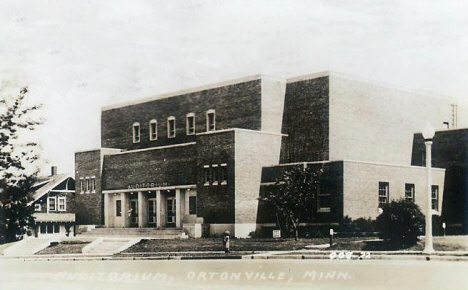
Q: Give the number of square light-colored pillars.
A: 5